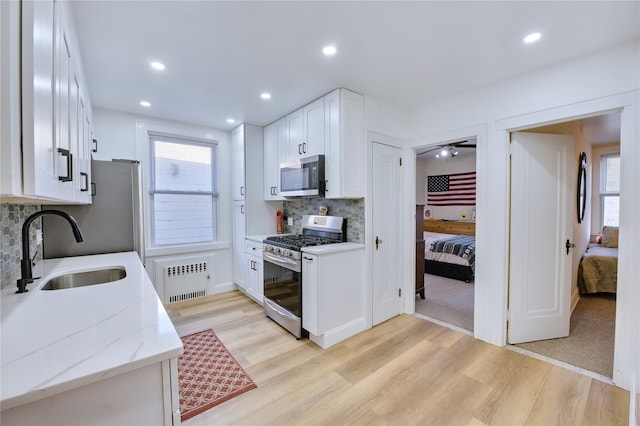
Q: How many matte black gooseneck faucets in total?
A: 1